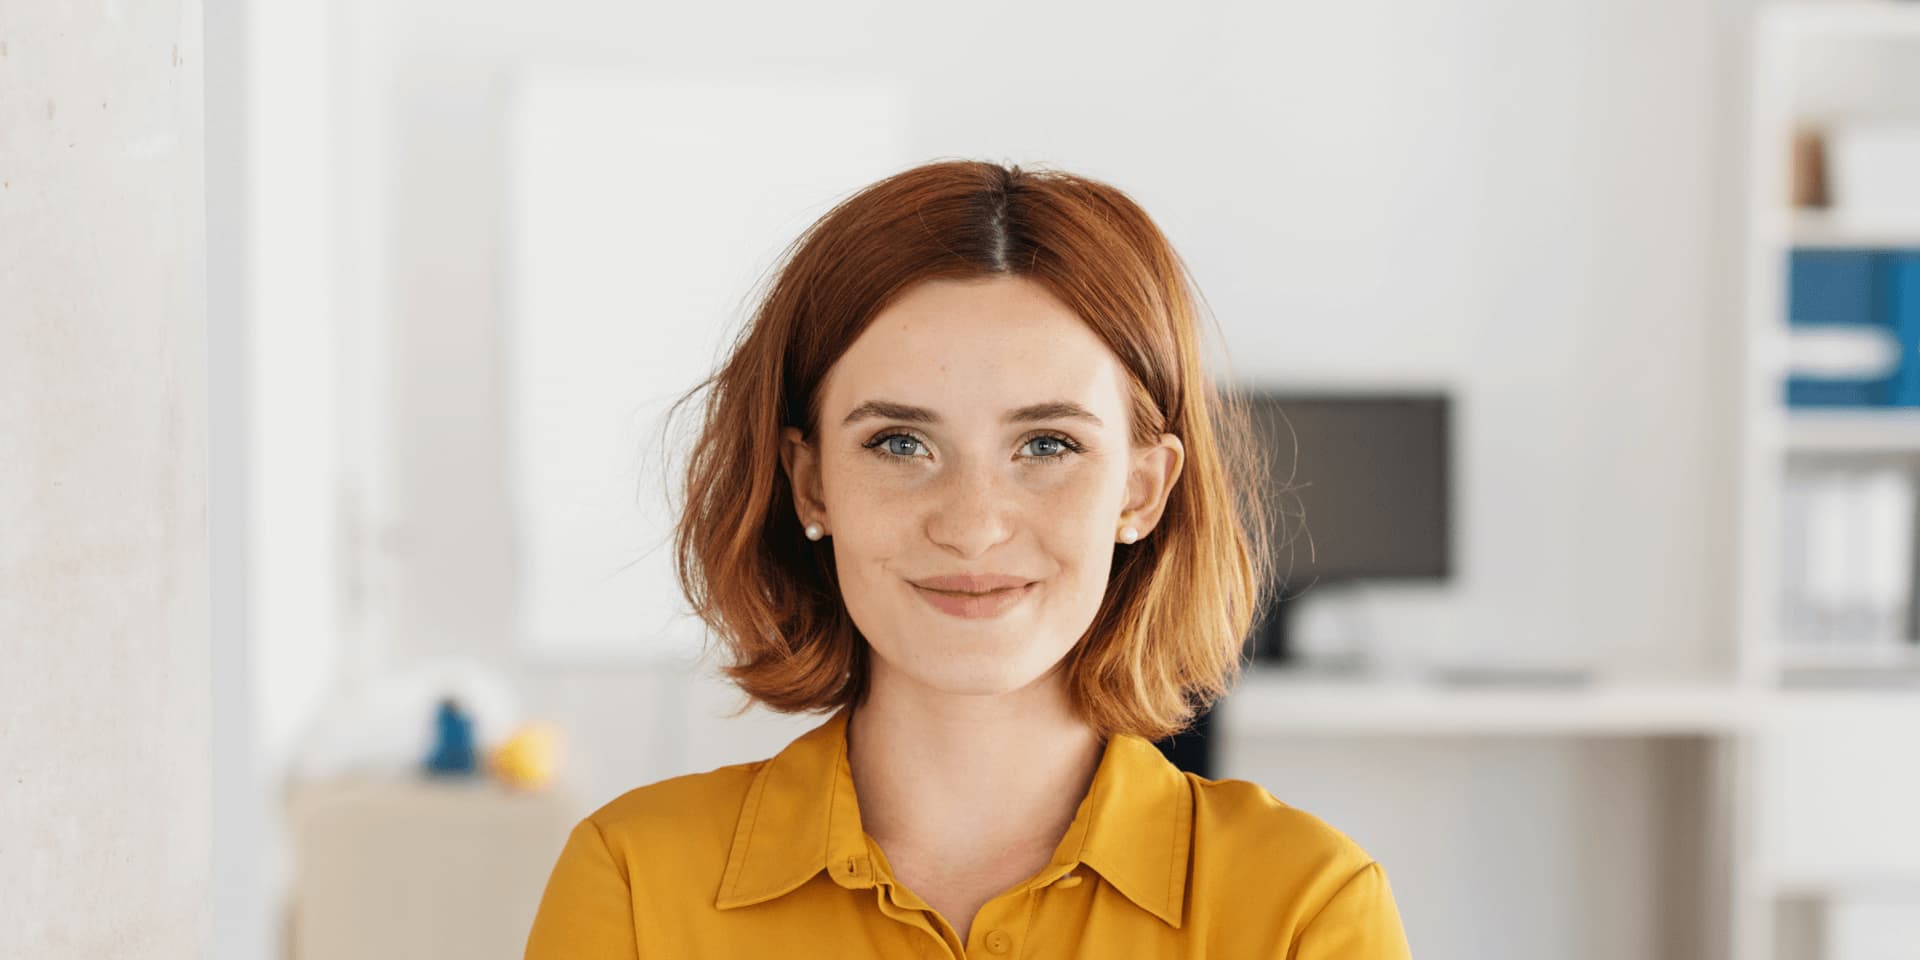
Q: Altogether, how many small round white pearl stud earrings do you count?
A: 2